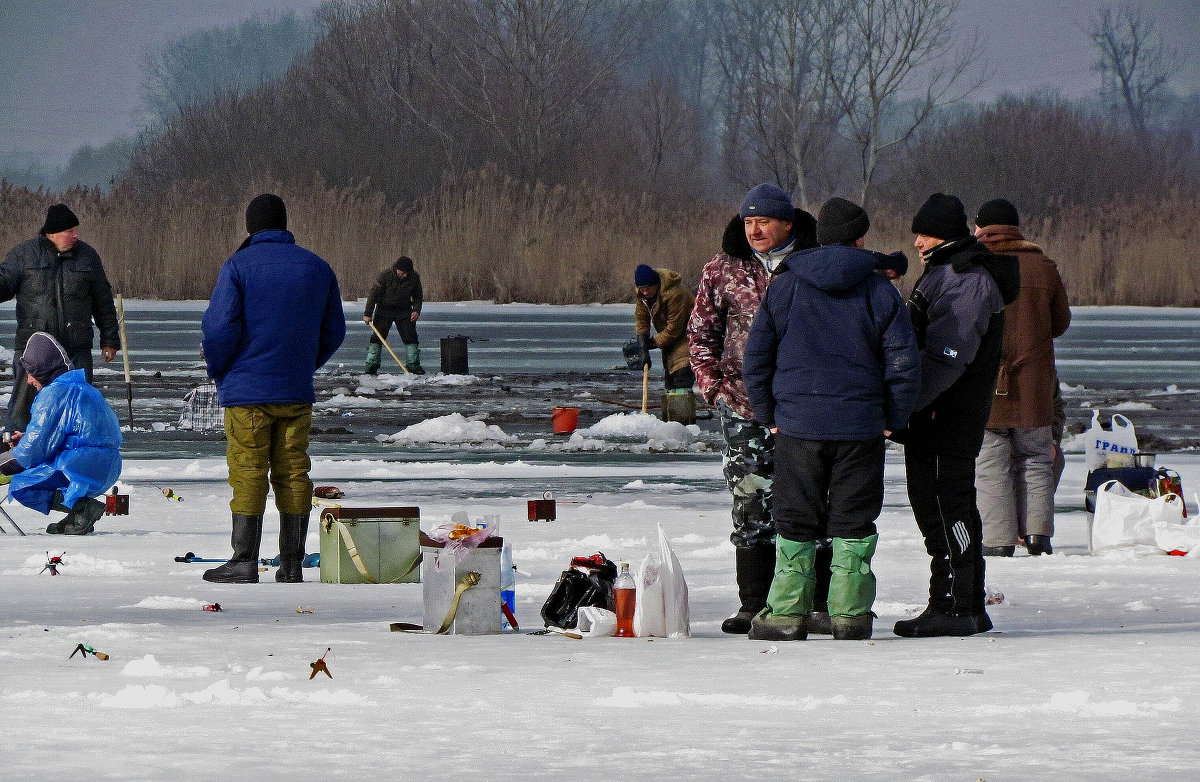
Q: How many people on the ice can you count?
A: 9